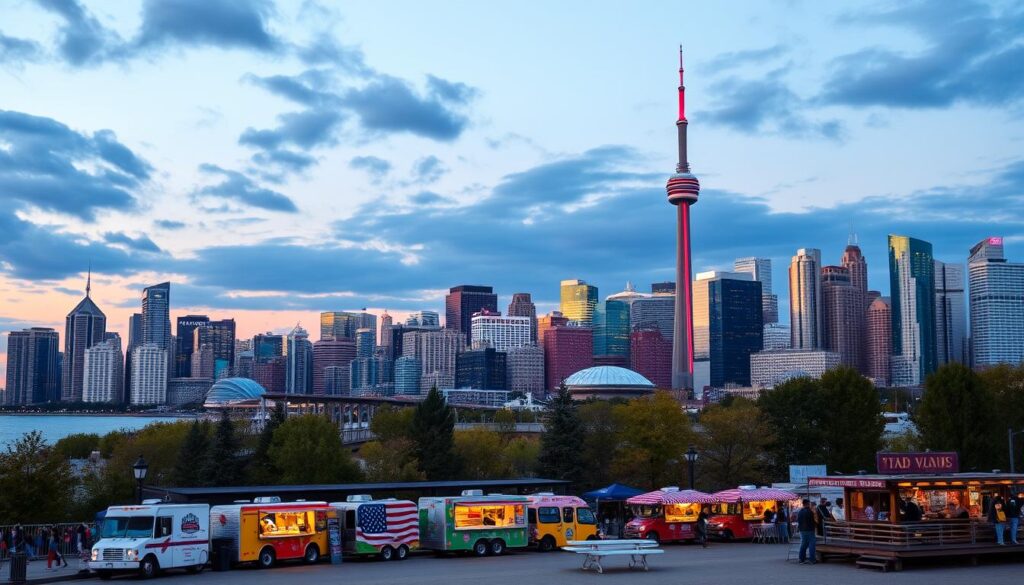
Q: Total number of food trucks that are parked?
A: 7